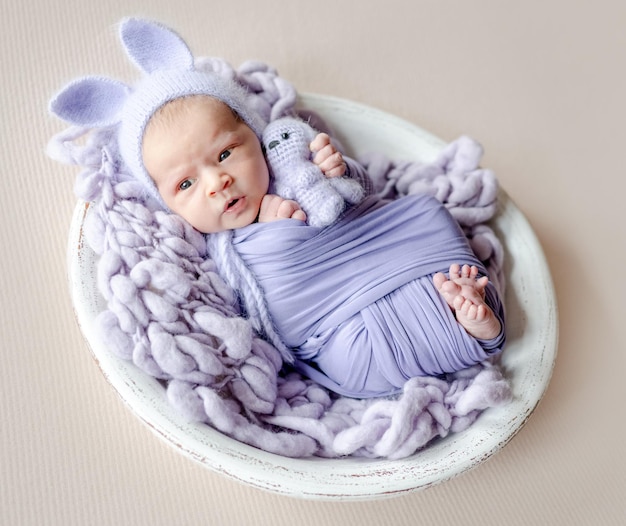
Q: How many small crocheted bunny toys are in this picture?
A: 1